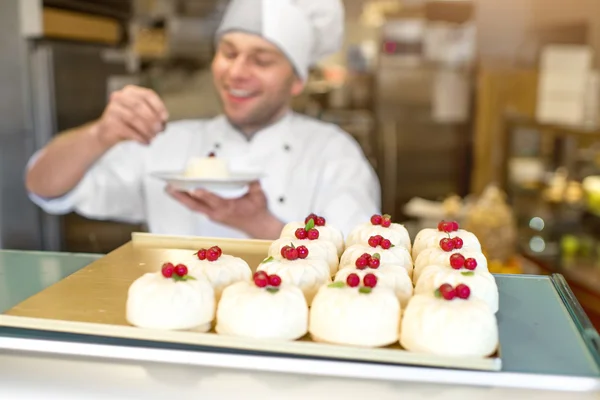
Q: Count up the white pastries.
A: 15